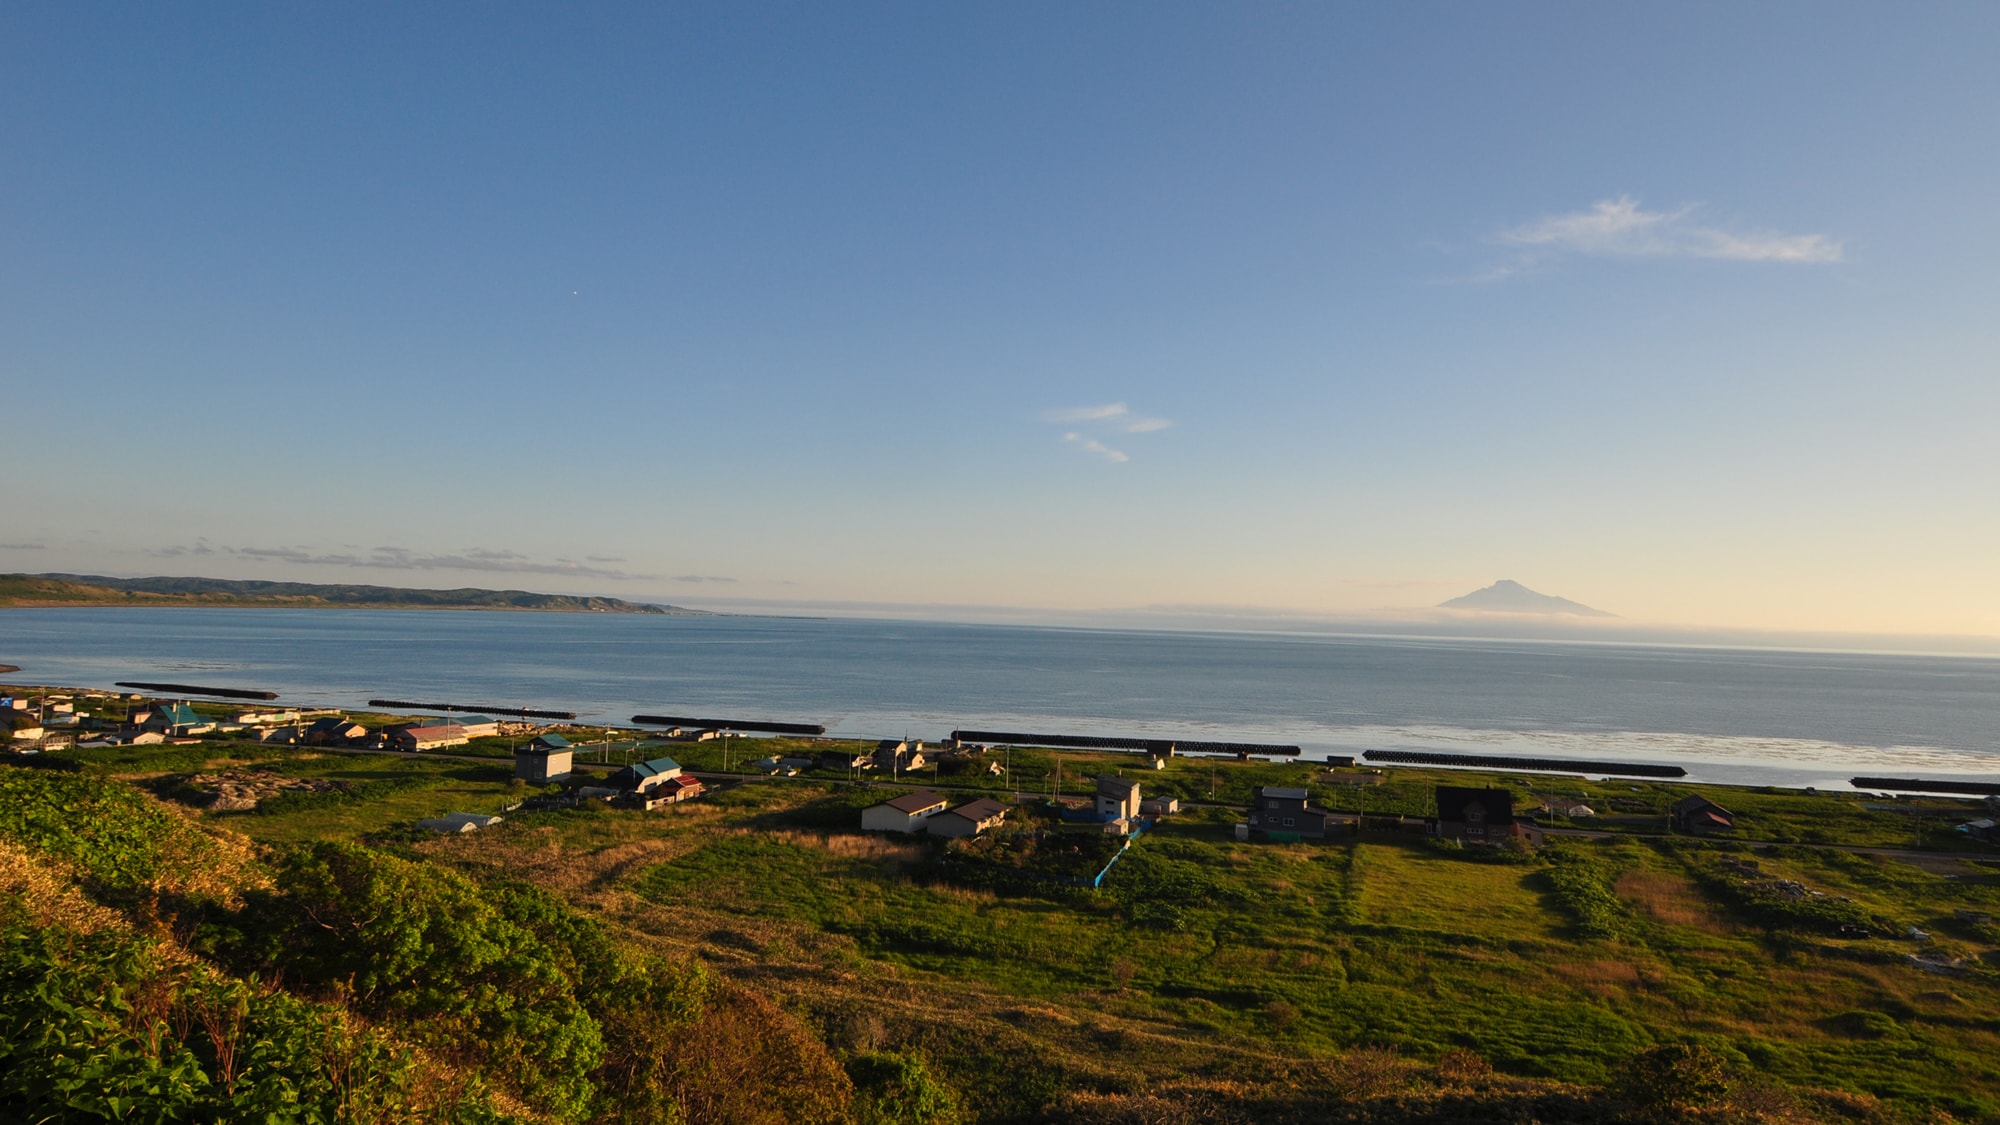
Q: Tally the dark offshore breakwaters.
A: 6